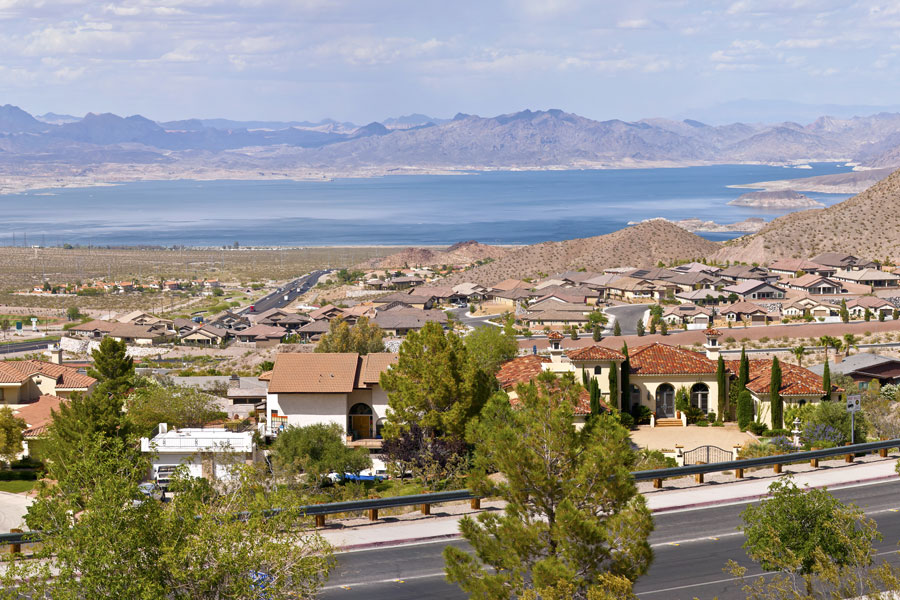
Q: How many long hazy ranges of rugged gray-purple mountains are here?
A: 1